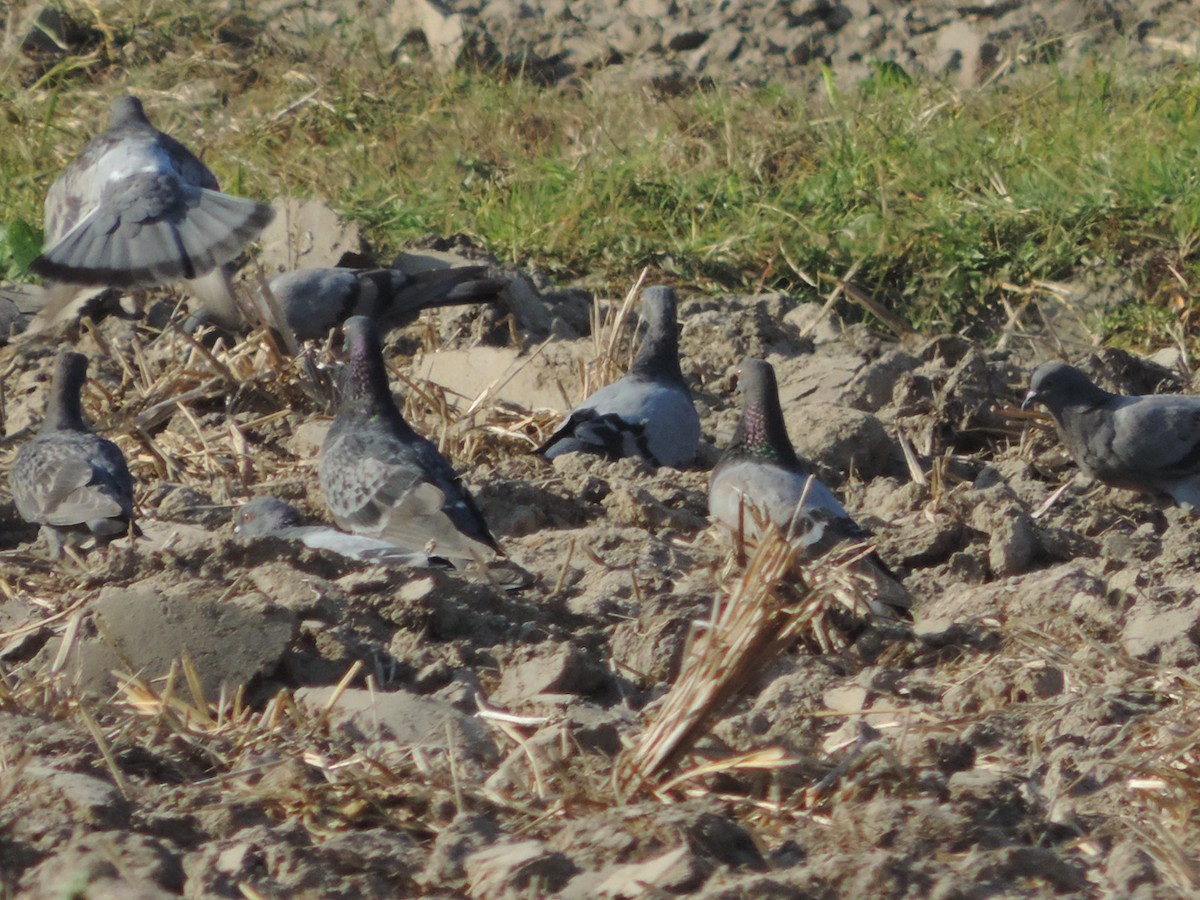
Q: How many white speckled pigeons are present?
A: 2